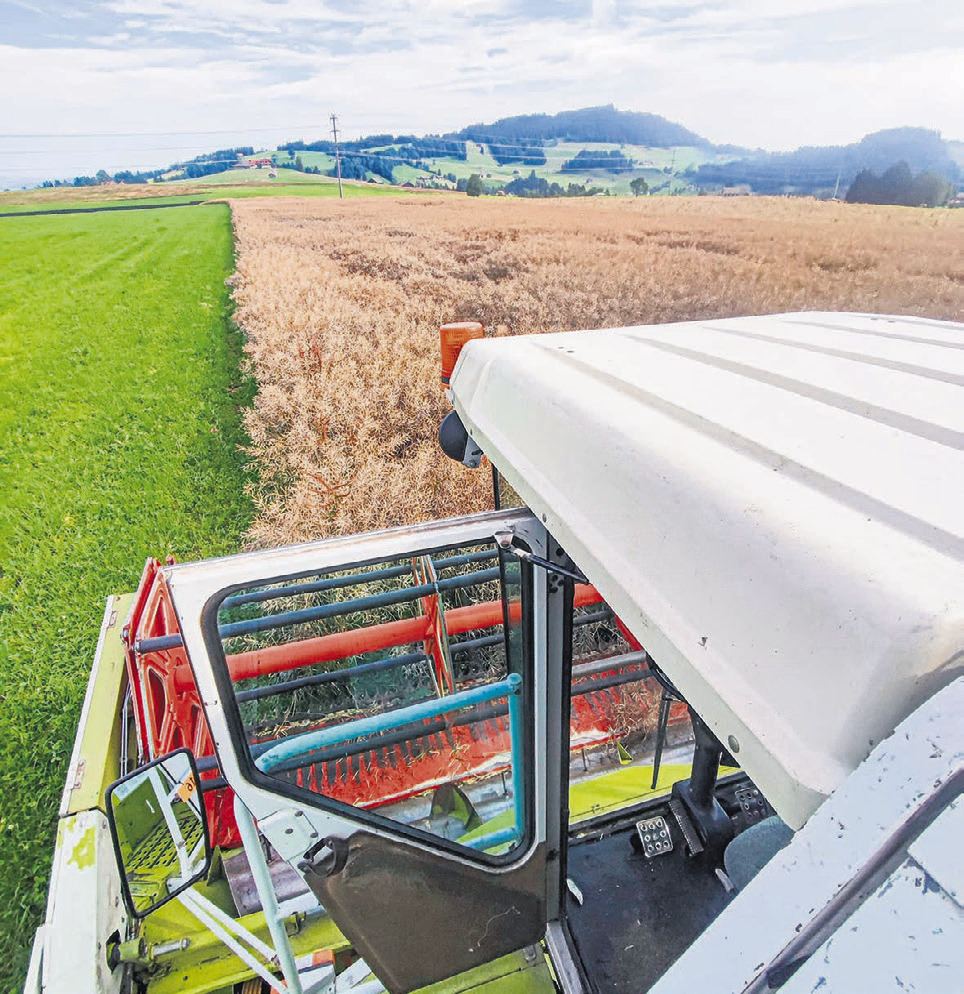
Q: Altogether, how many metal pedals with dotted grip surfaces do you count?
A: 2